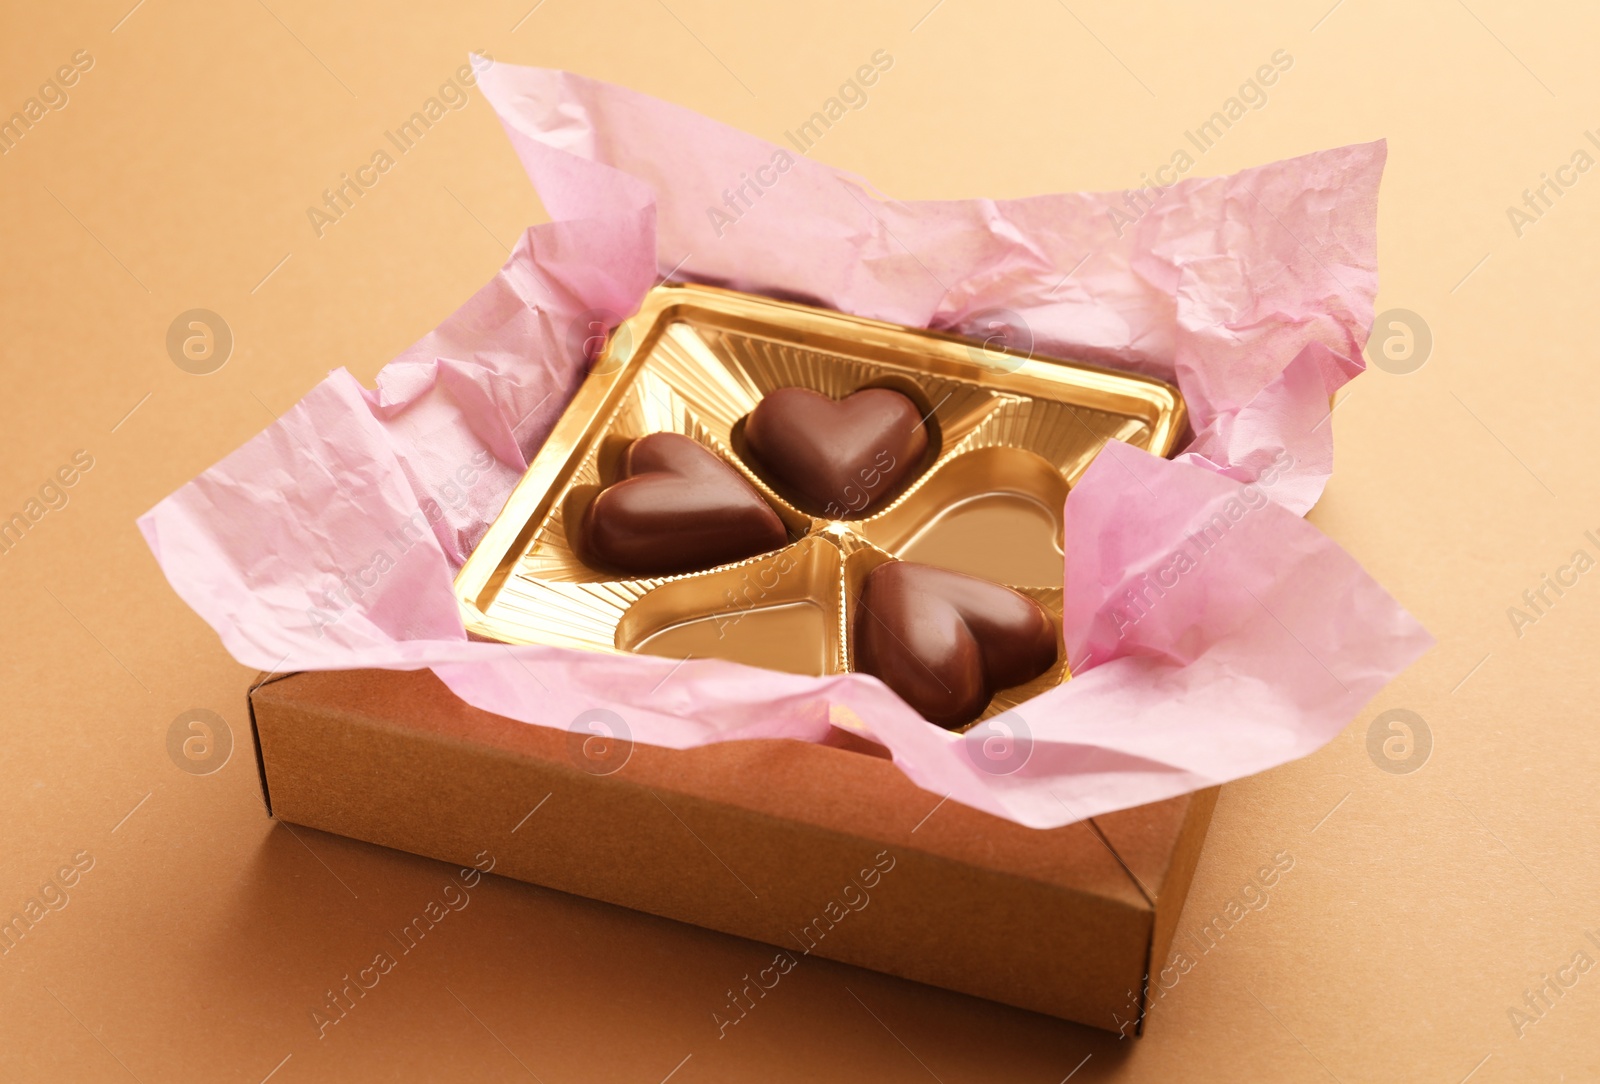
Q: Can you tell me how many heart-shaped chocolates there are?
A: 3